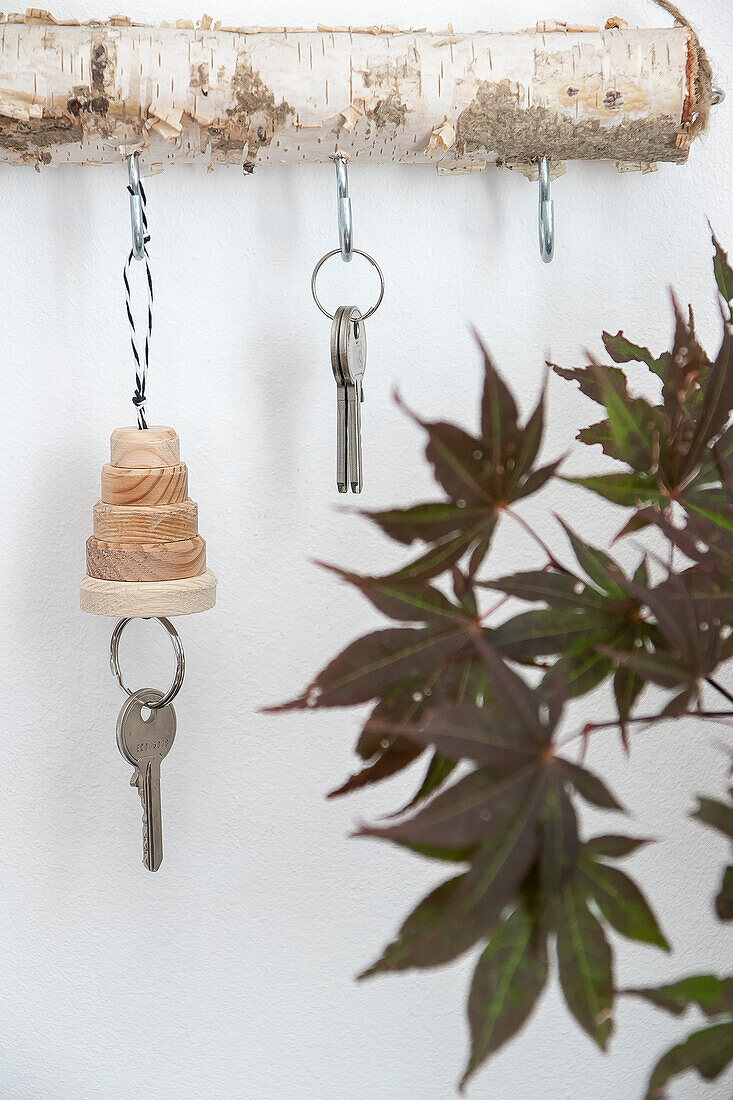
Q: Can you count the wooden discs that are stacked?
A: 5